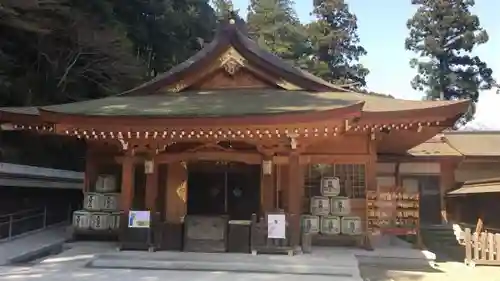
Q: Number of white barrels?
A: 12